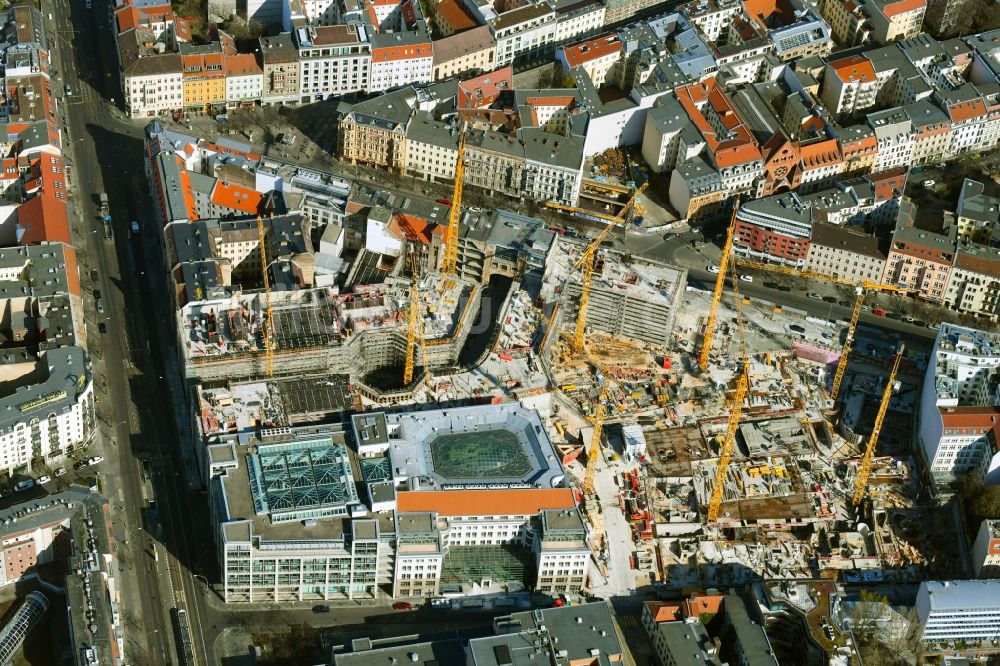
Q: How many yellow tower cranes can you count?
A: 9